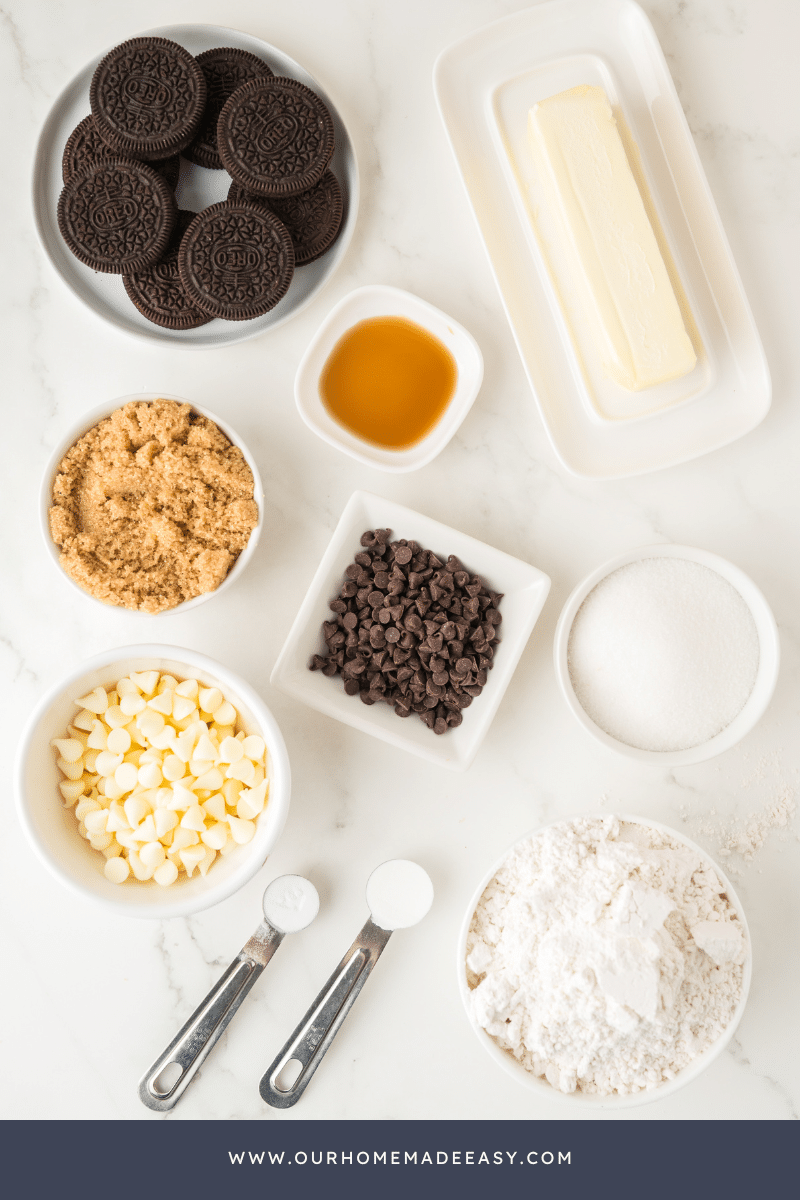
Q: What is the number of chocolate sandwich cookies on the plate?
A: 8